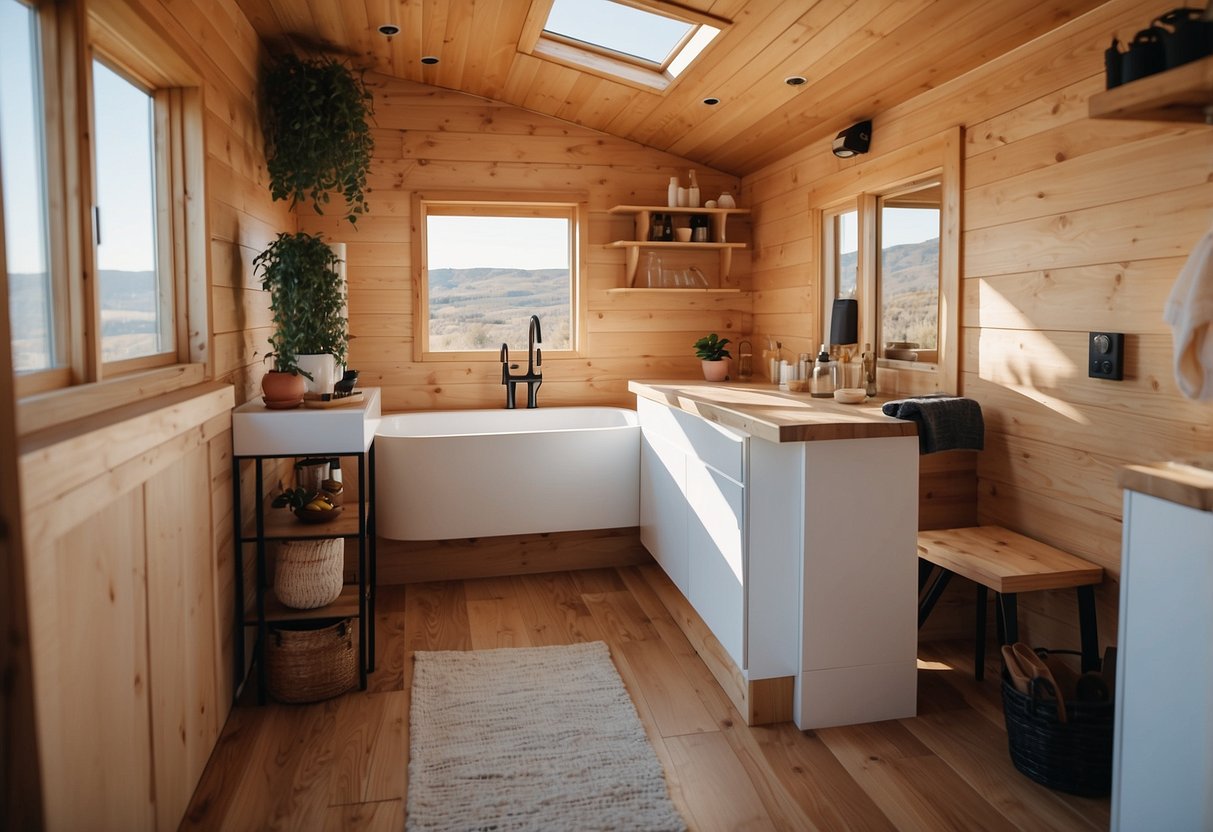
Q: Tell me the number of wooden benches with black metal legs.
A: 1